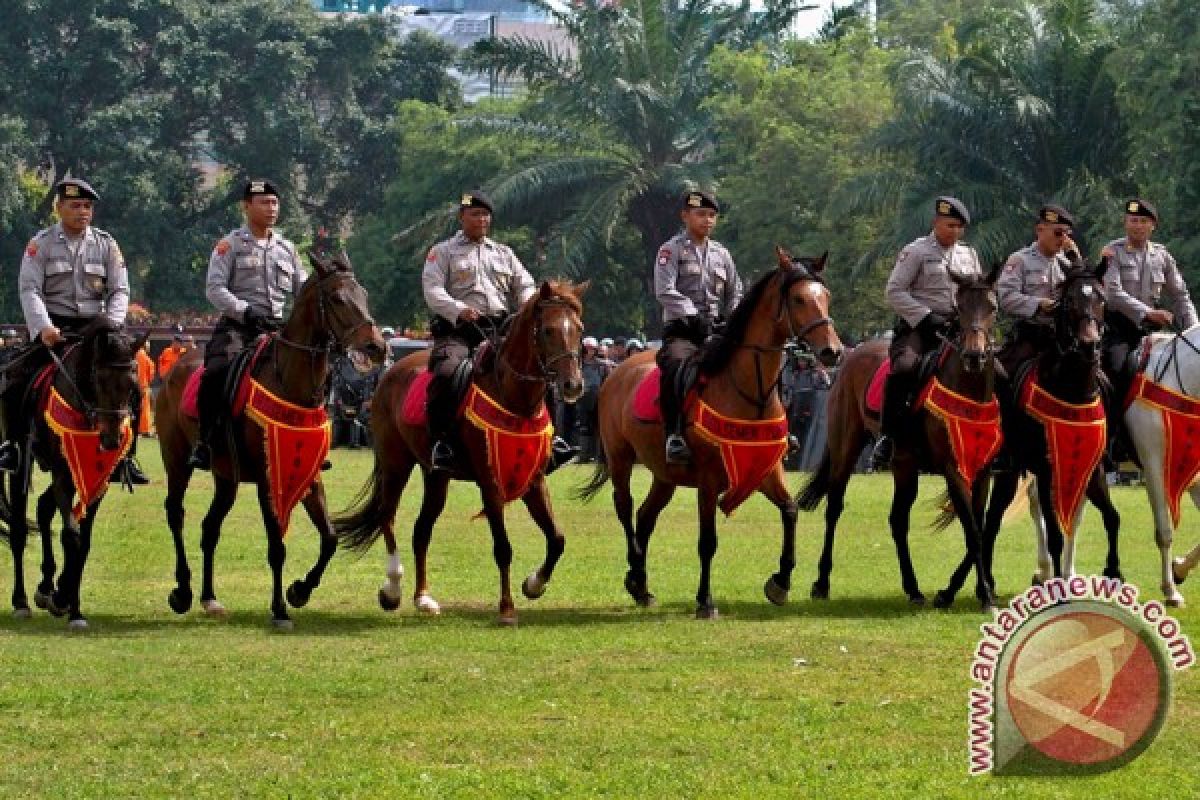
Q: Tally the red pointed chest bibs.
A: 7